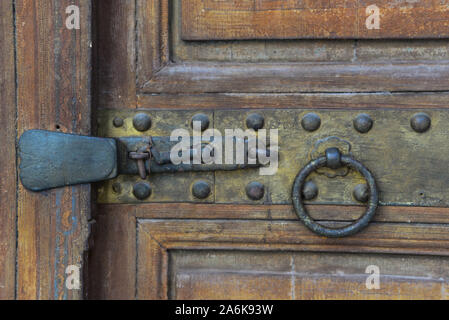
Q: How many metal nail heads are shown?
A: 13